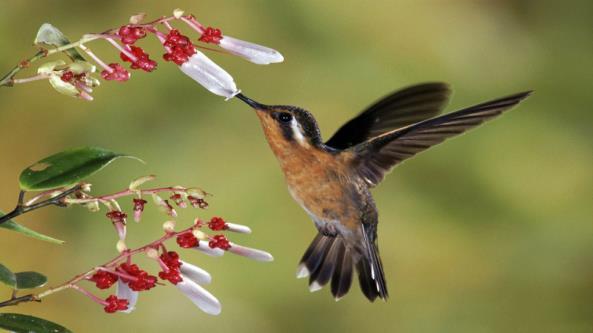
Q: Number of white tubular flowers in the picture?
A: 8